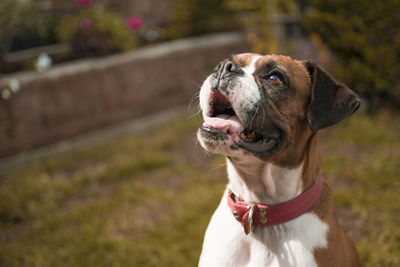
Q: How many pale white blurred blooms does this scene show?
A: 3